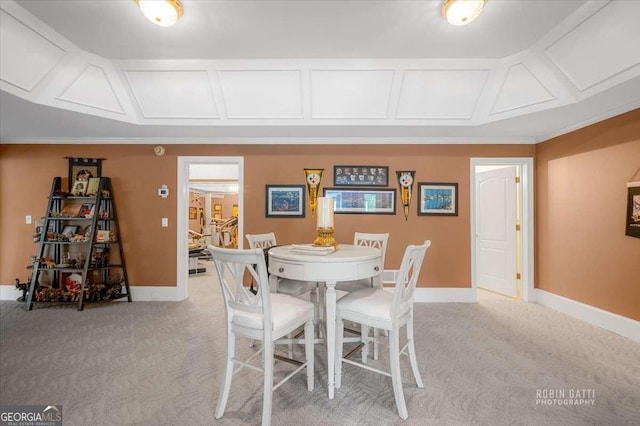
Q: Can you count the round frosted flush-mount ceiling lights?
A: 2